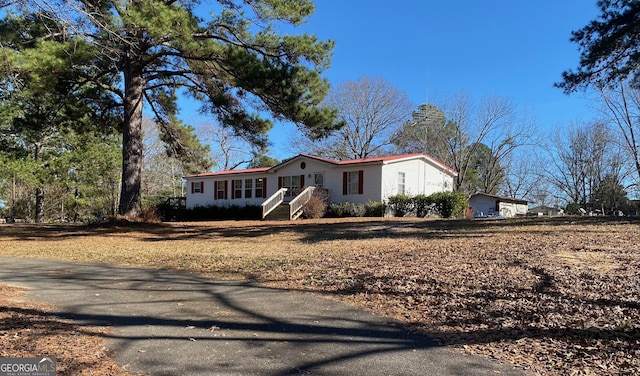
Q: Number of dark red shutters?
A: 10